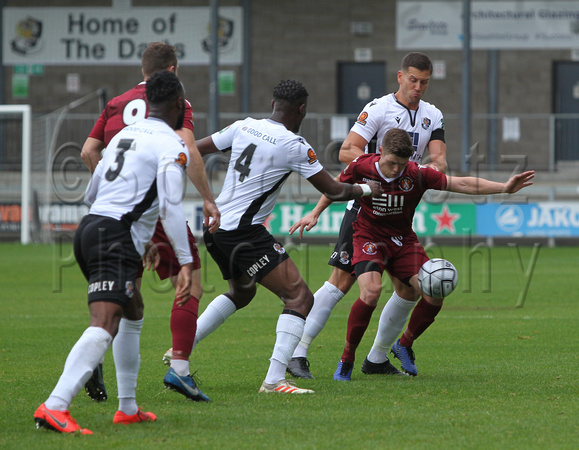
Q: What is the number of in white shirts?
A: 3